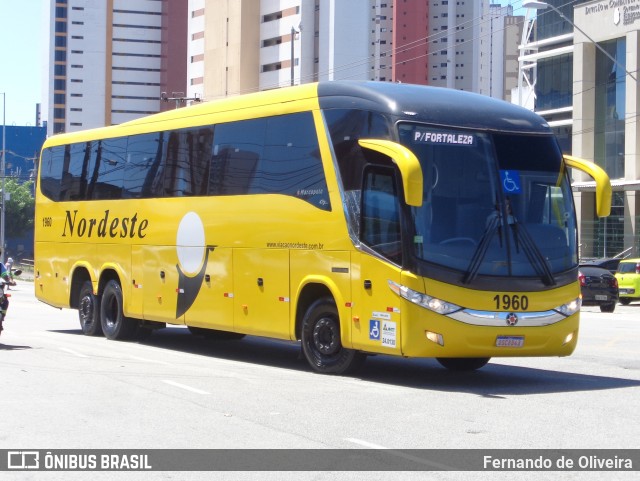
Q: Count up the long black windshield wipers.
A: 2